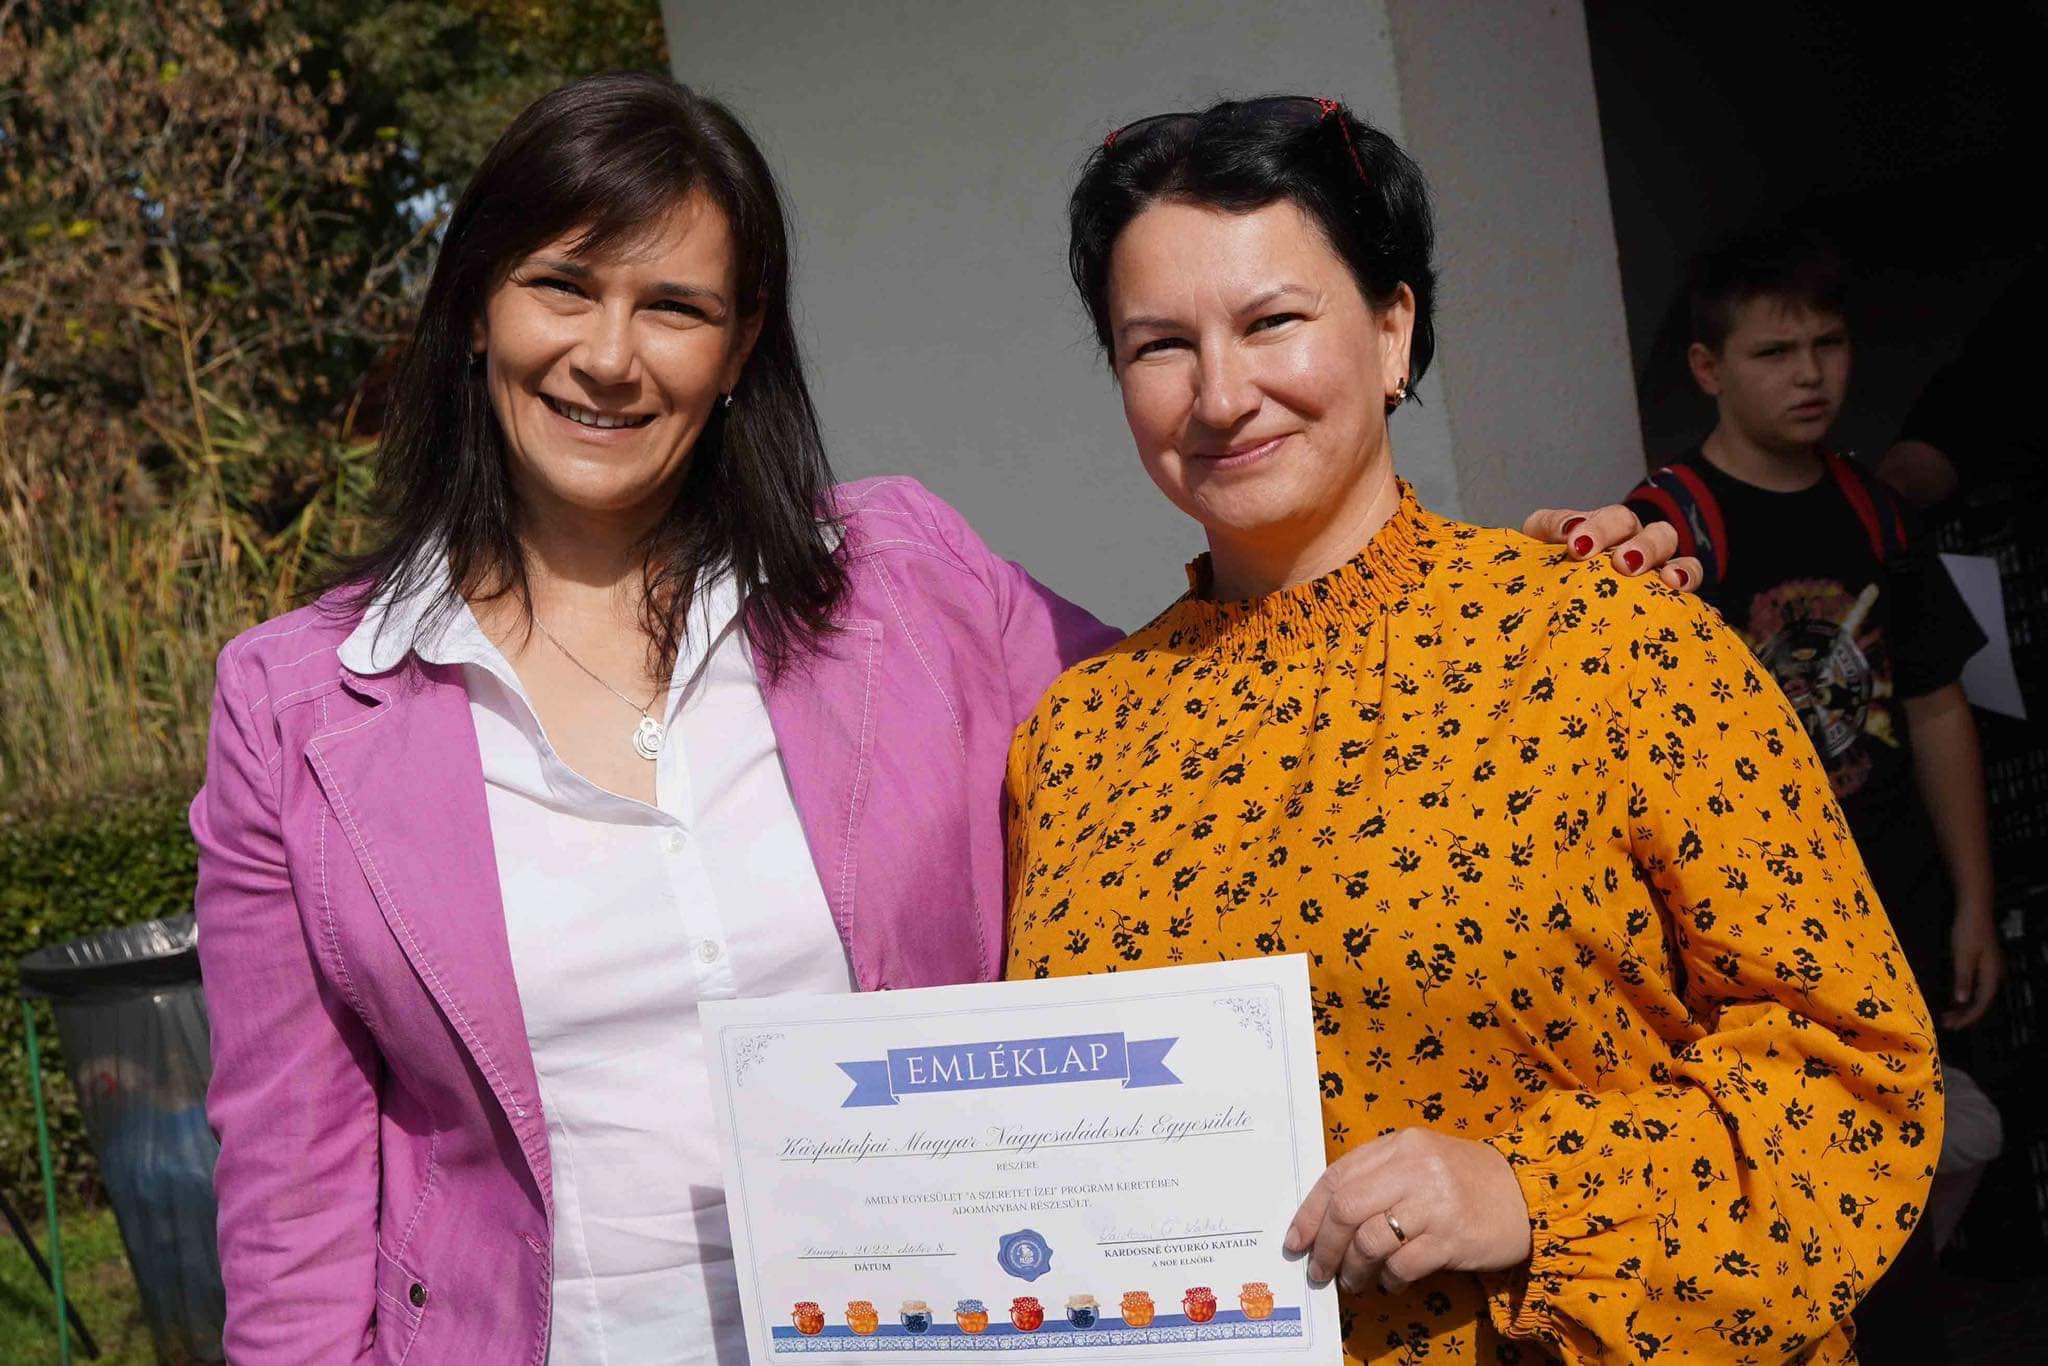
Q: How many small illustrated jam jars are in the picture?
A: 9